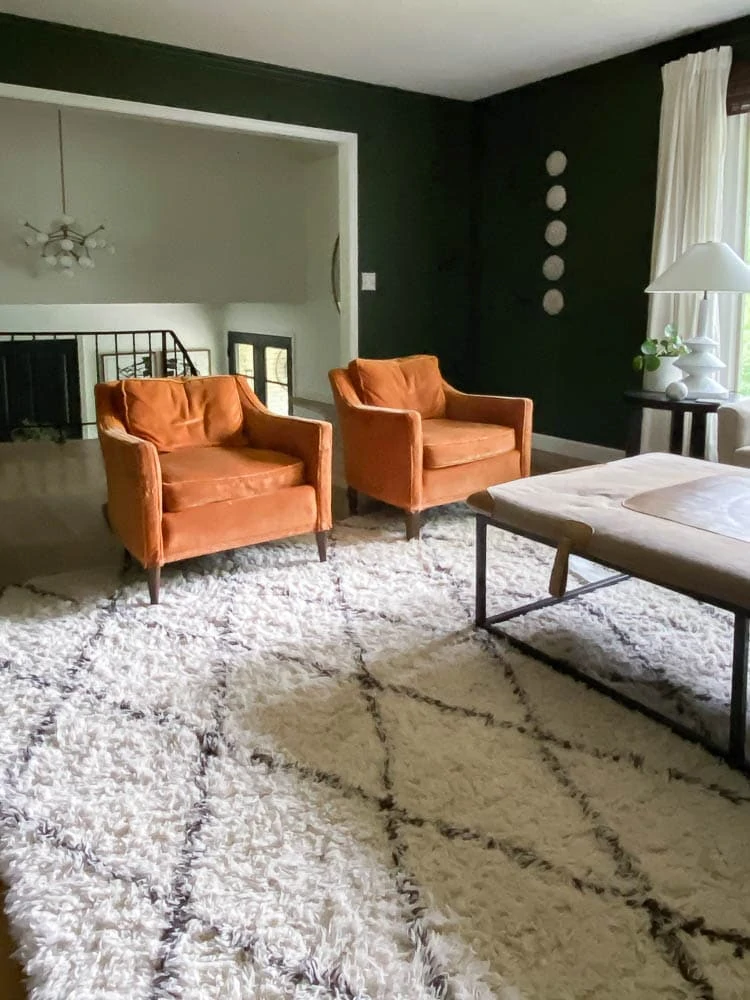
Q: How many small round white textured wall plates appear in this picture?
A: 5